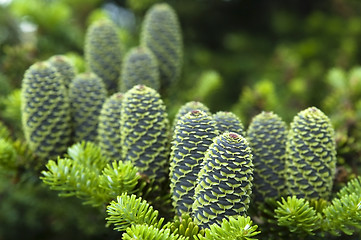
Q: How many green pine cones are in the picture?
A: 14